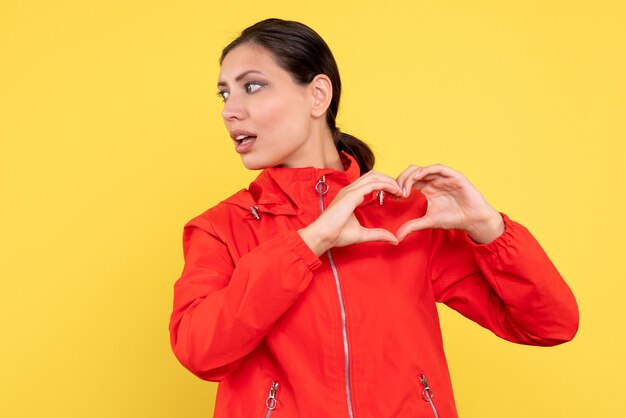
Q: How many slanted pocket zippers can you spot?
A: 2